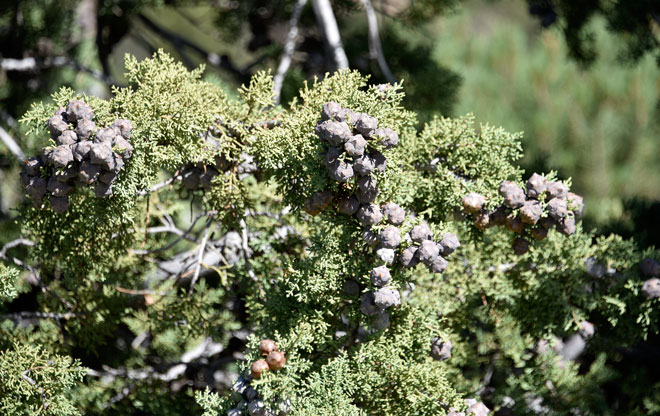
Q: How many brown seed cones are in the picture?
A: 3